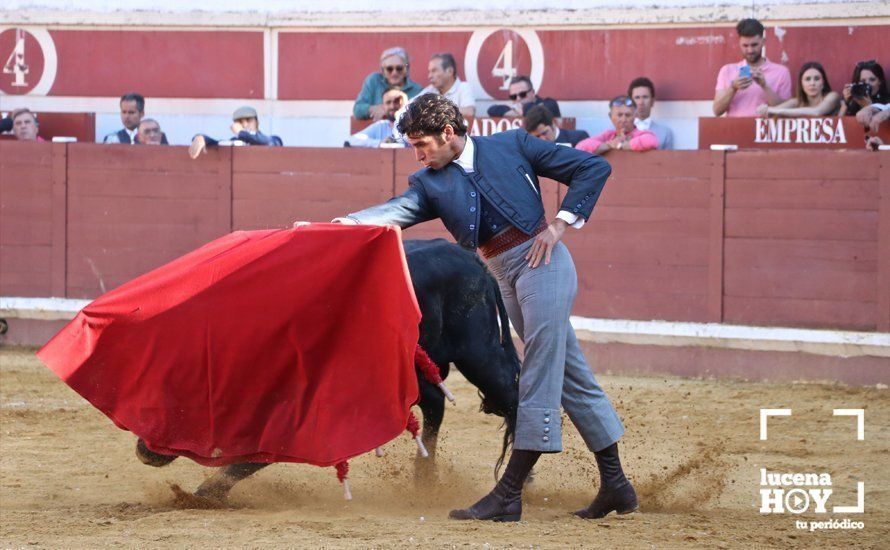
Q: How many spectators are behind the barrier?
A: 14